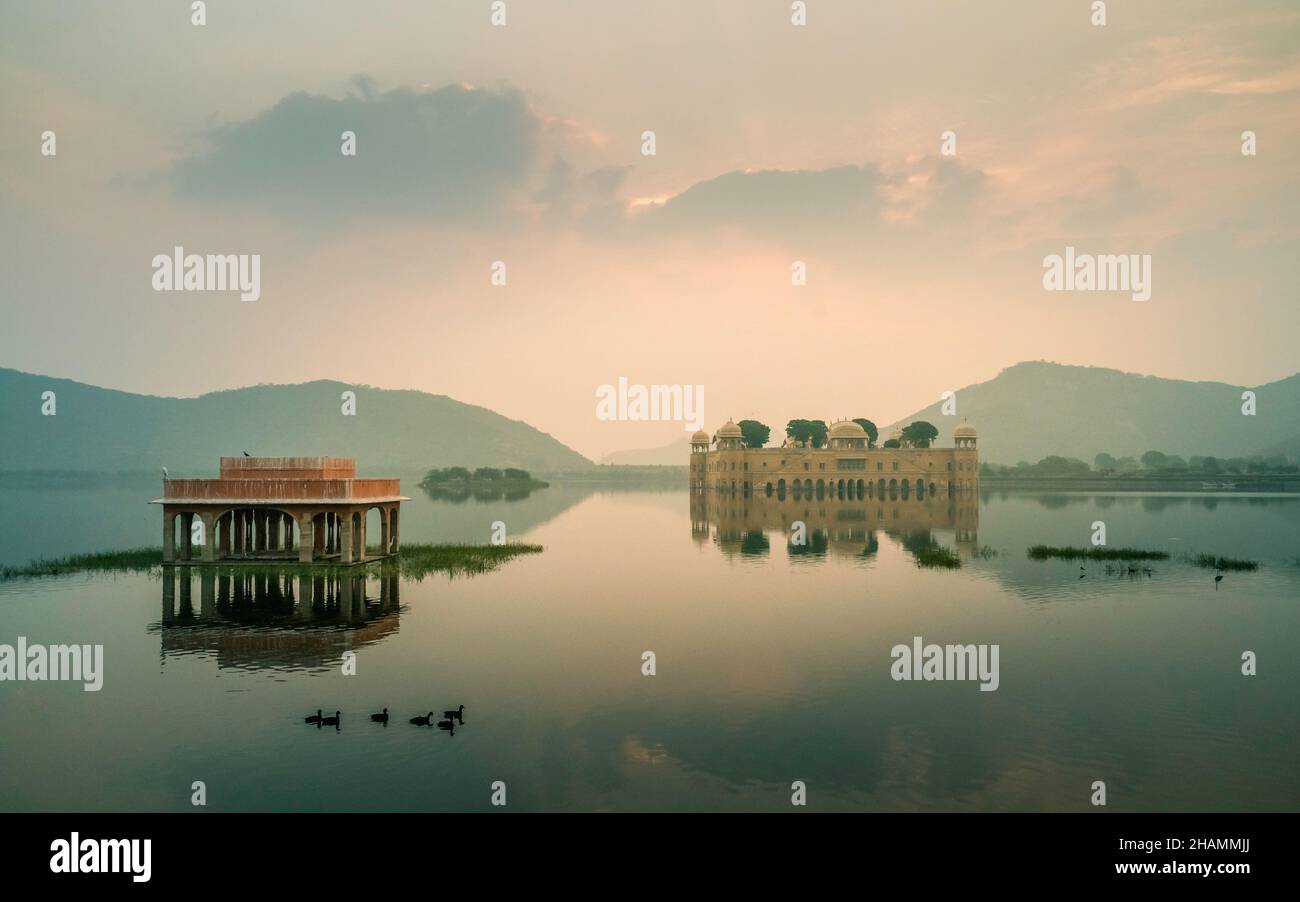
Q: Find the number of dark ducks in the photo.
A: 6